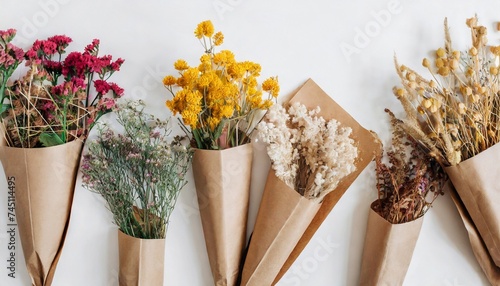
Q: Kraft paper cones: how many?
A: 6